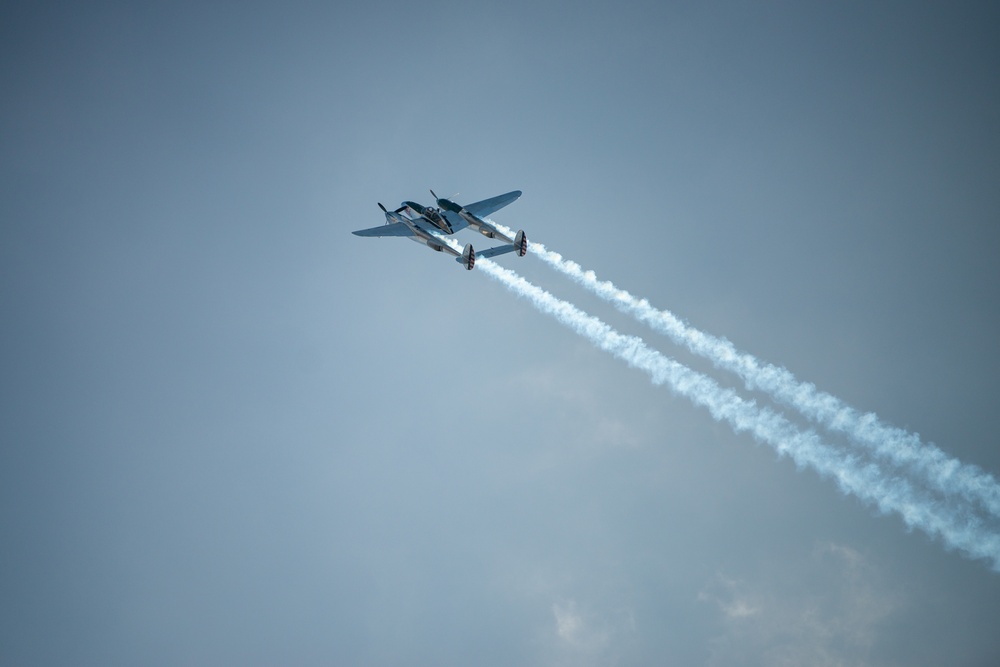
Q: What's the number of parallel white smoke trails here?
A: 2